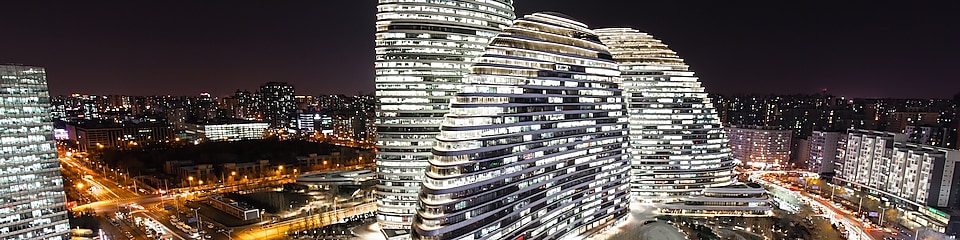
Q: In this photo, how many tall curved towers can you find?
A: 3